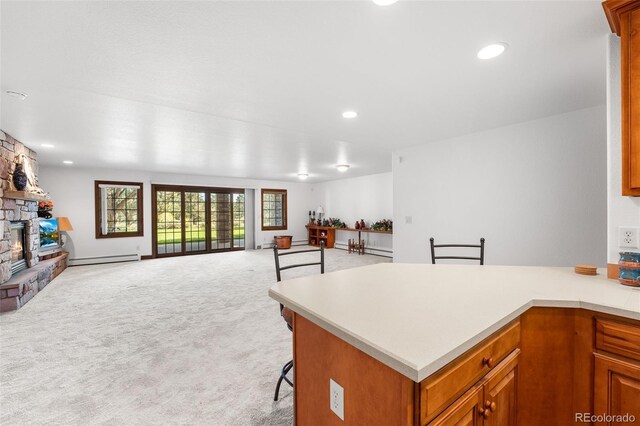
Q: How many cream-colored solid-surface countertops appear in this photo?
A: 1